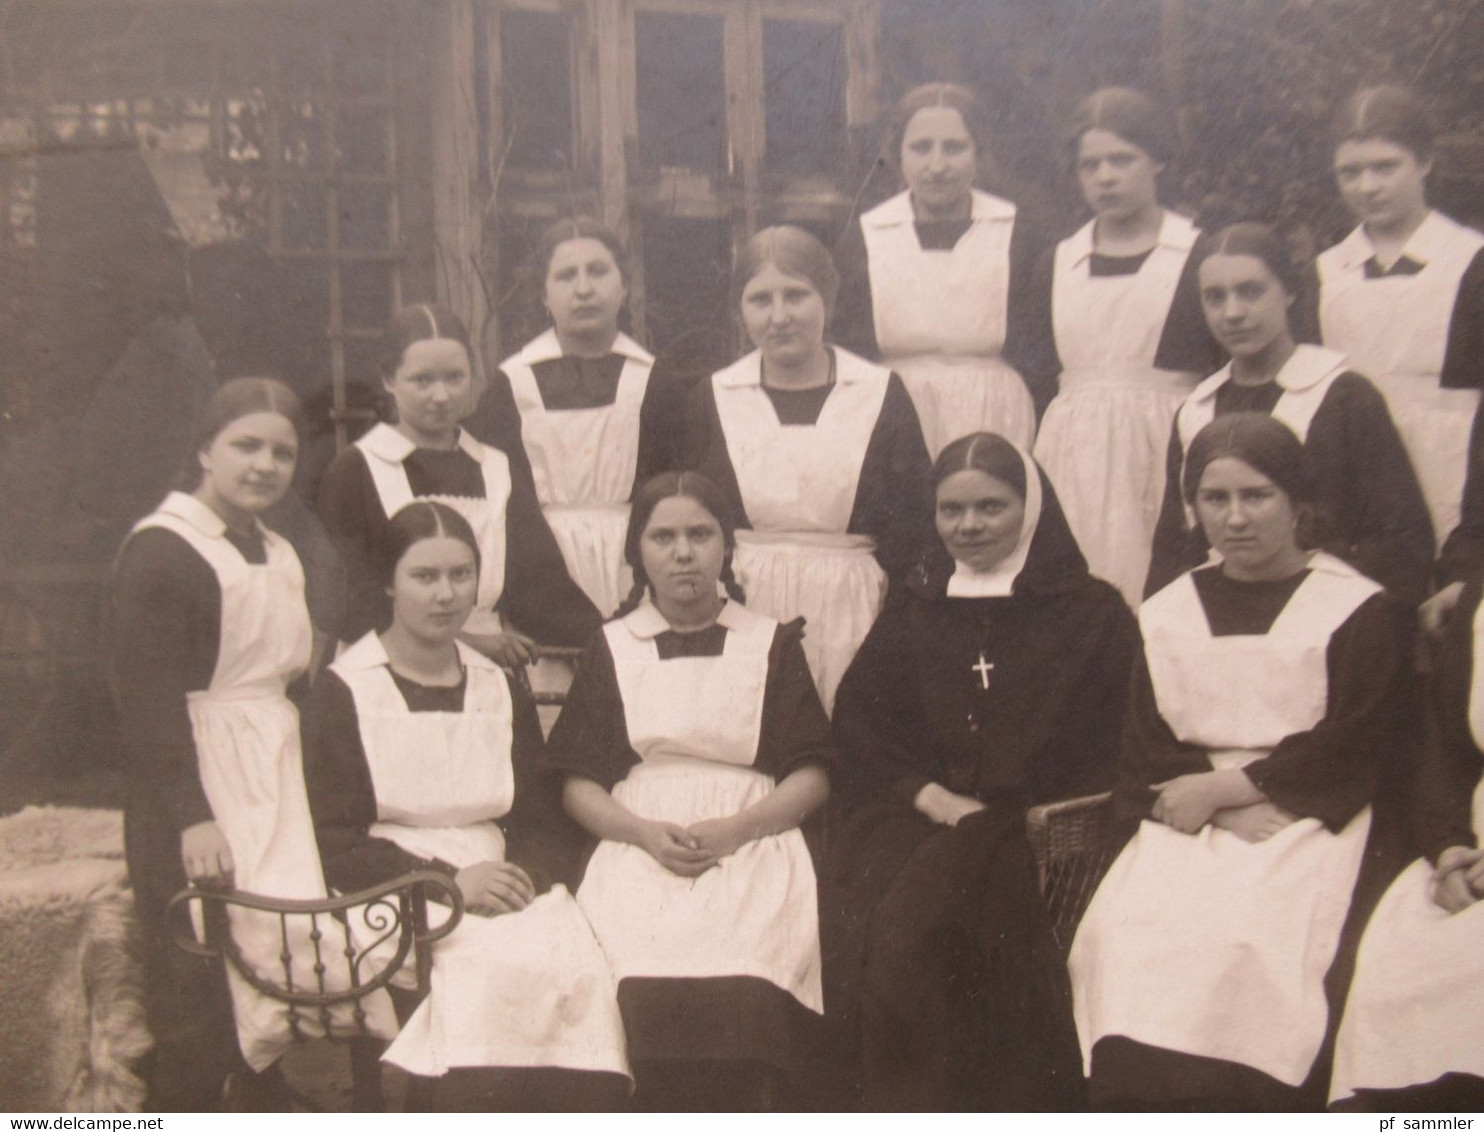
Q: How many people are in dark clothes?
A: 1